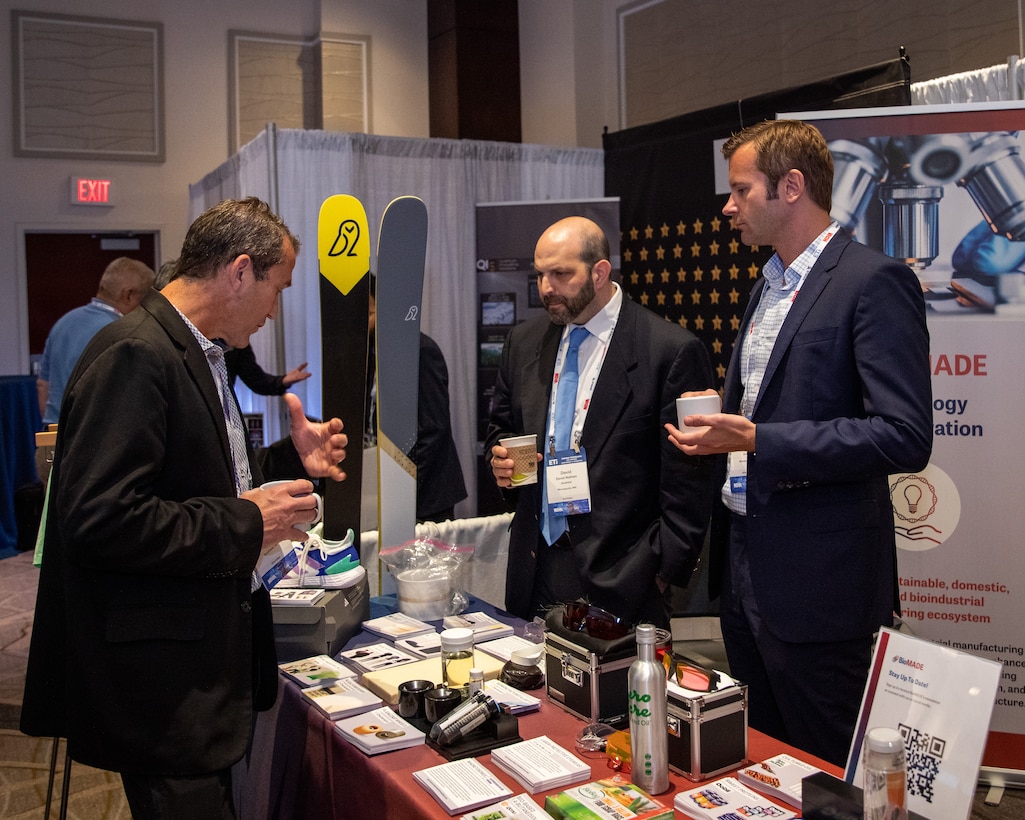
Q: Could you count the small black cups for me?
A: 2